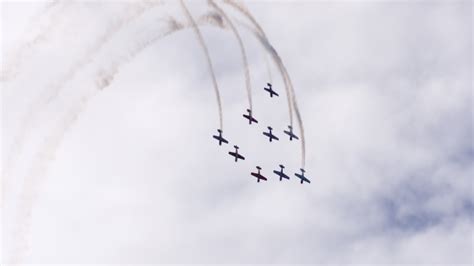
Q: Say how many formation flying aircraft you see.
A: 9